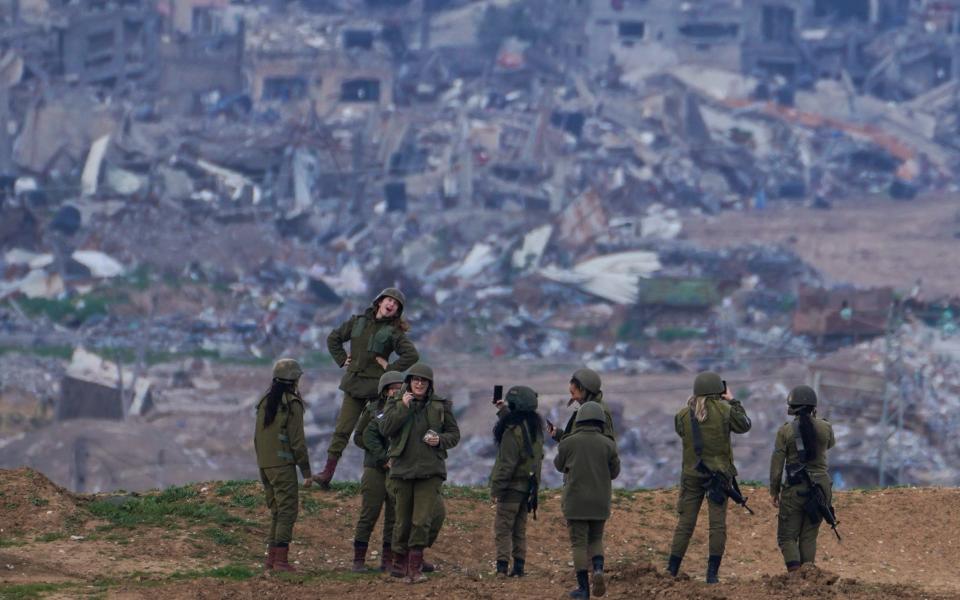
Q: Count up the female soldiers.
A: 9